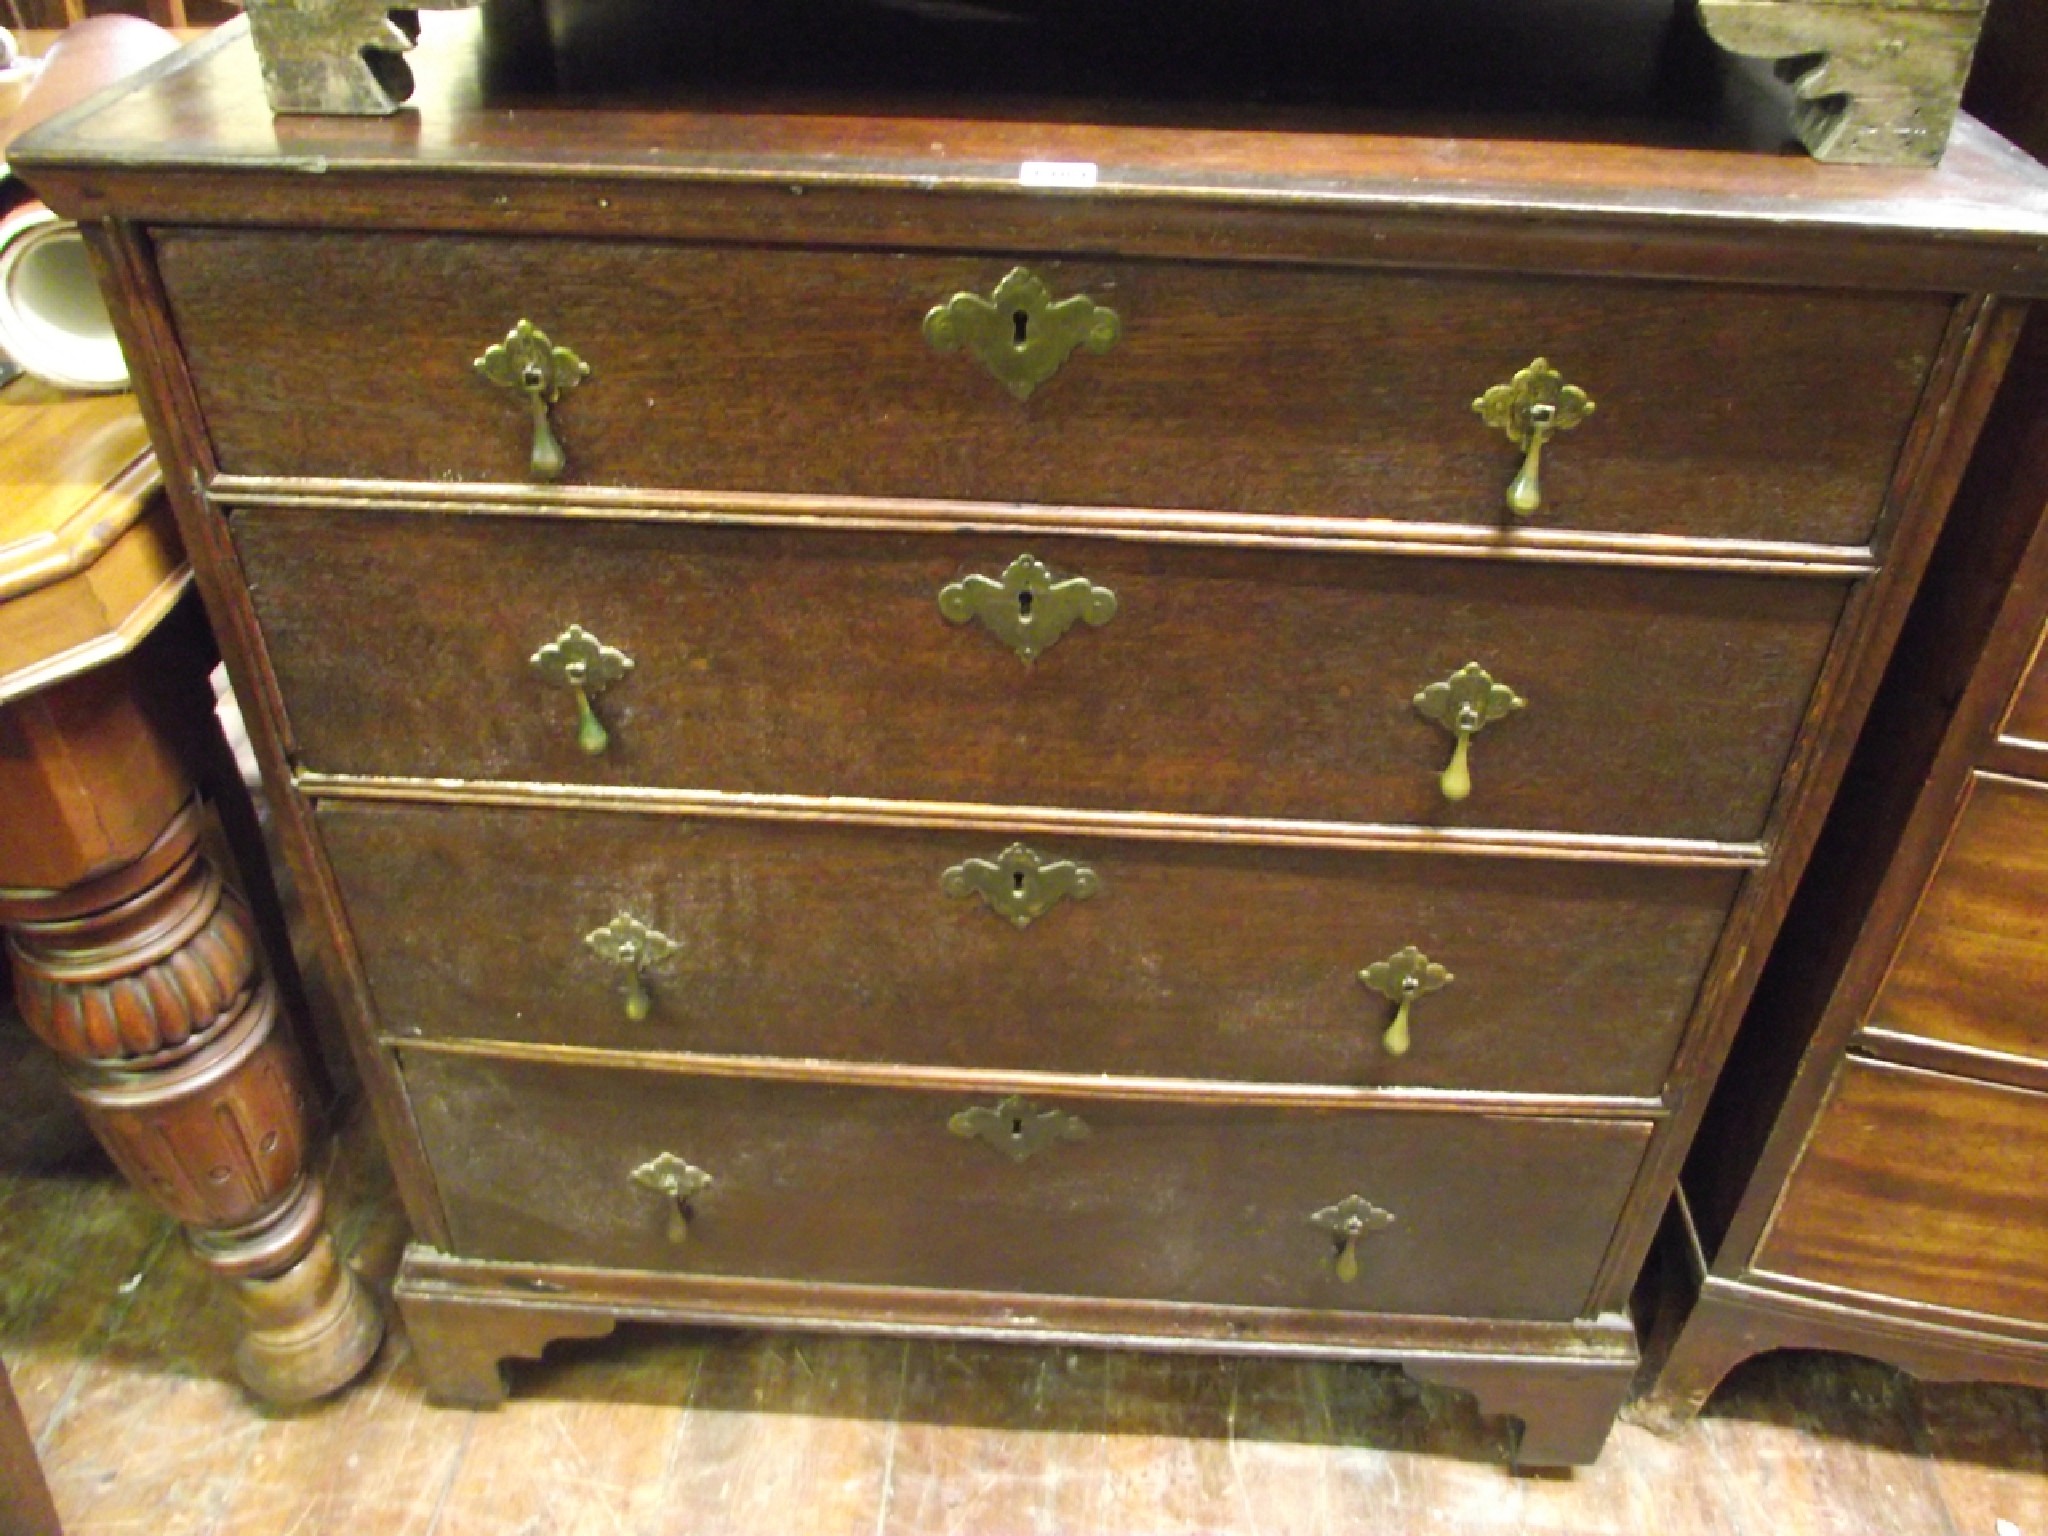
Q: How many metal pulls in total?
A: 8